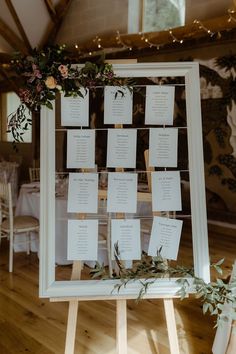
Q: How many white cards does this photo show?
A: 12